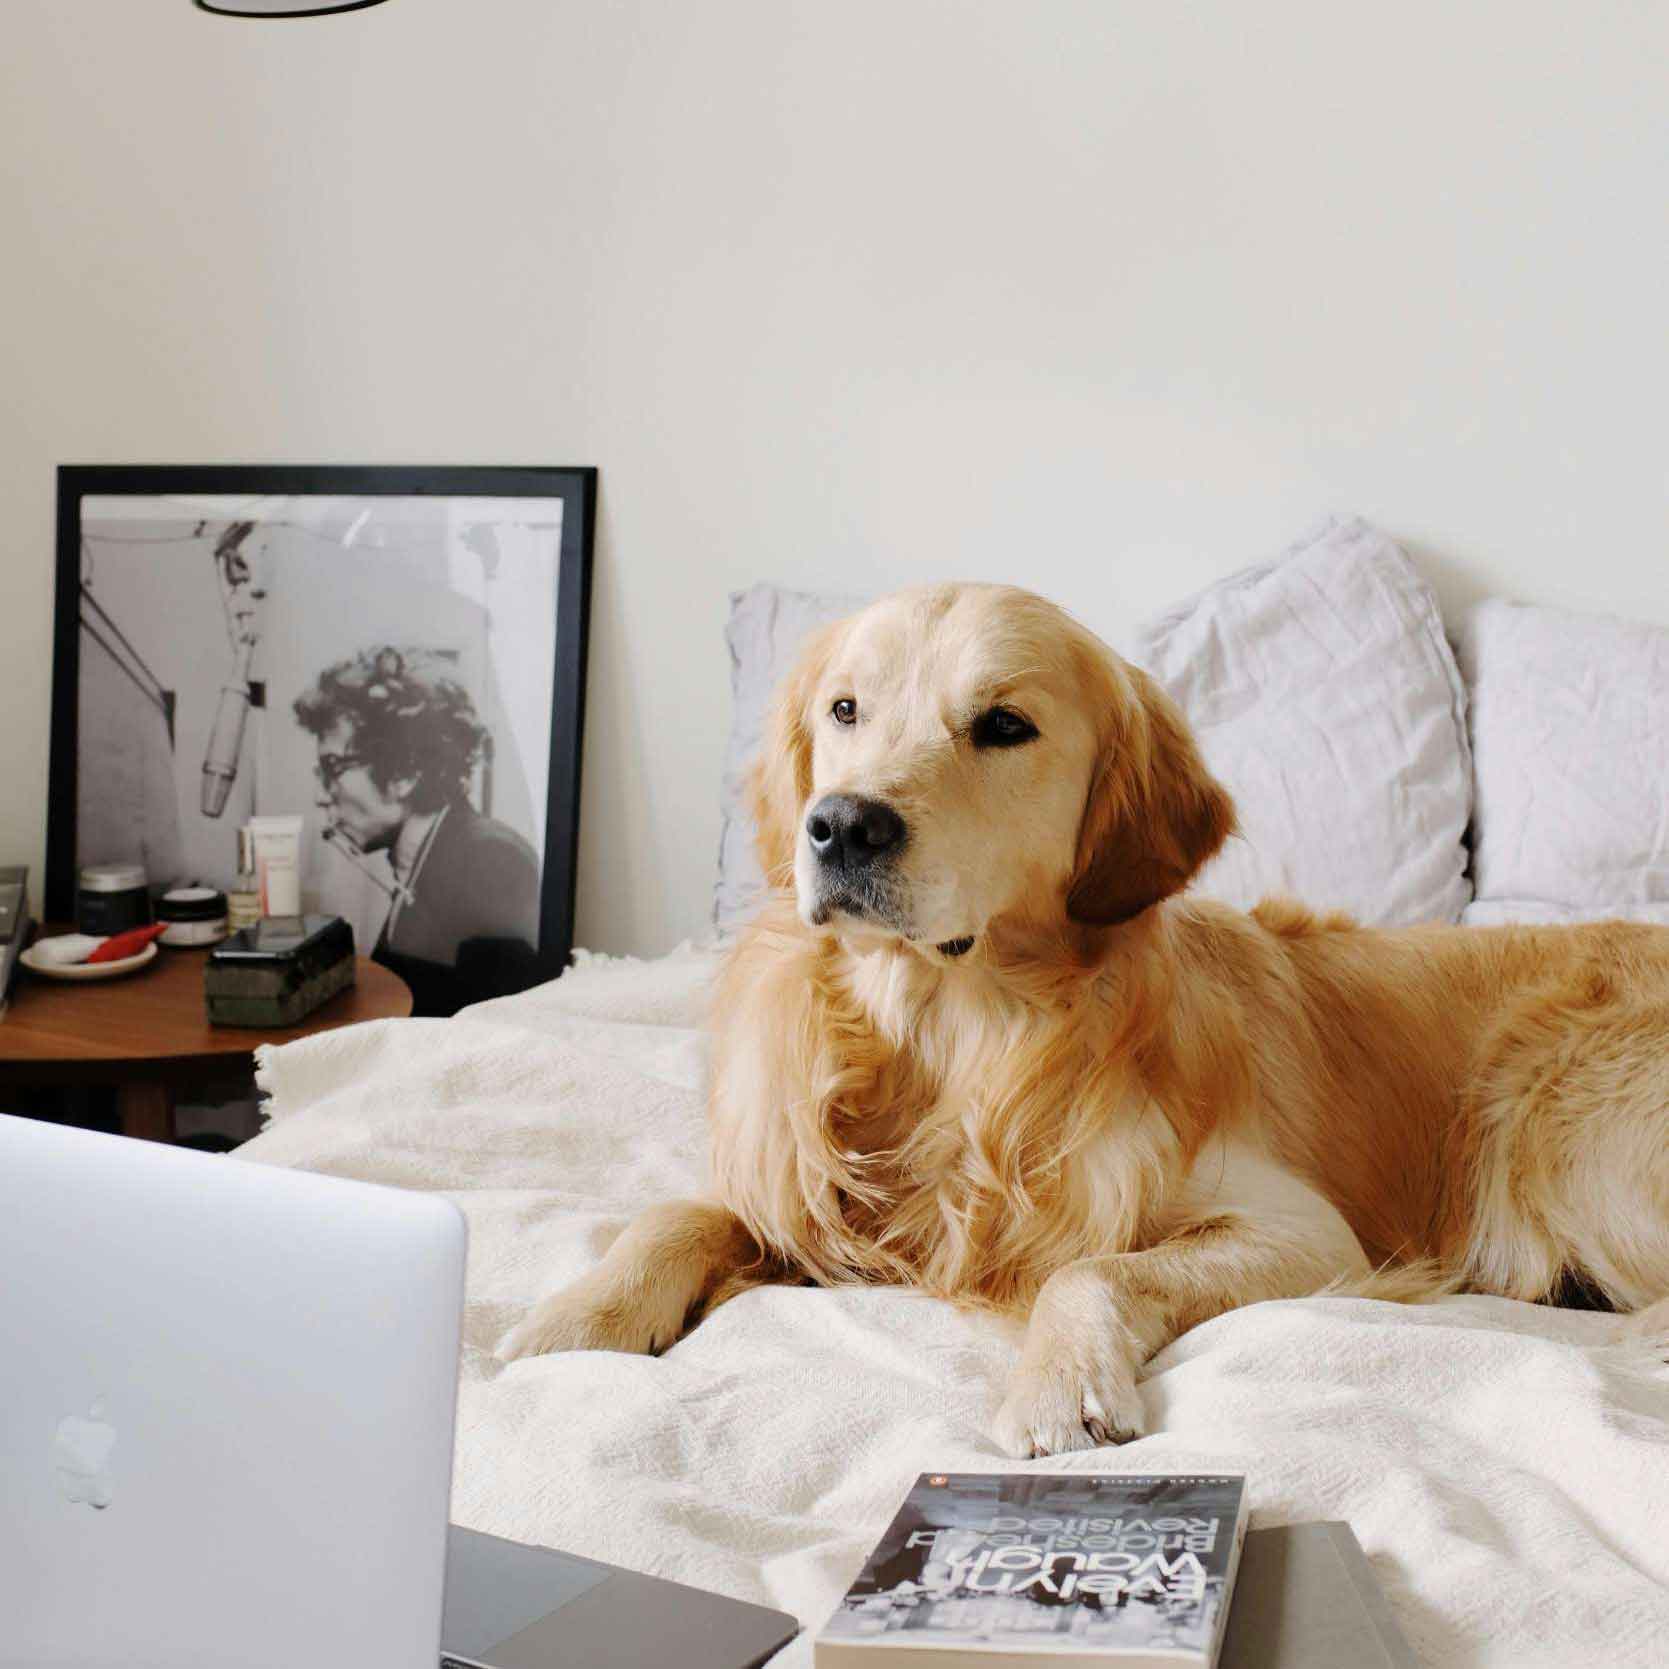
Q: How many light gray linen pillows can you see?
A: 3